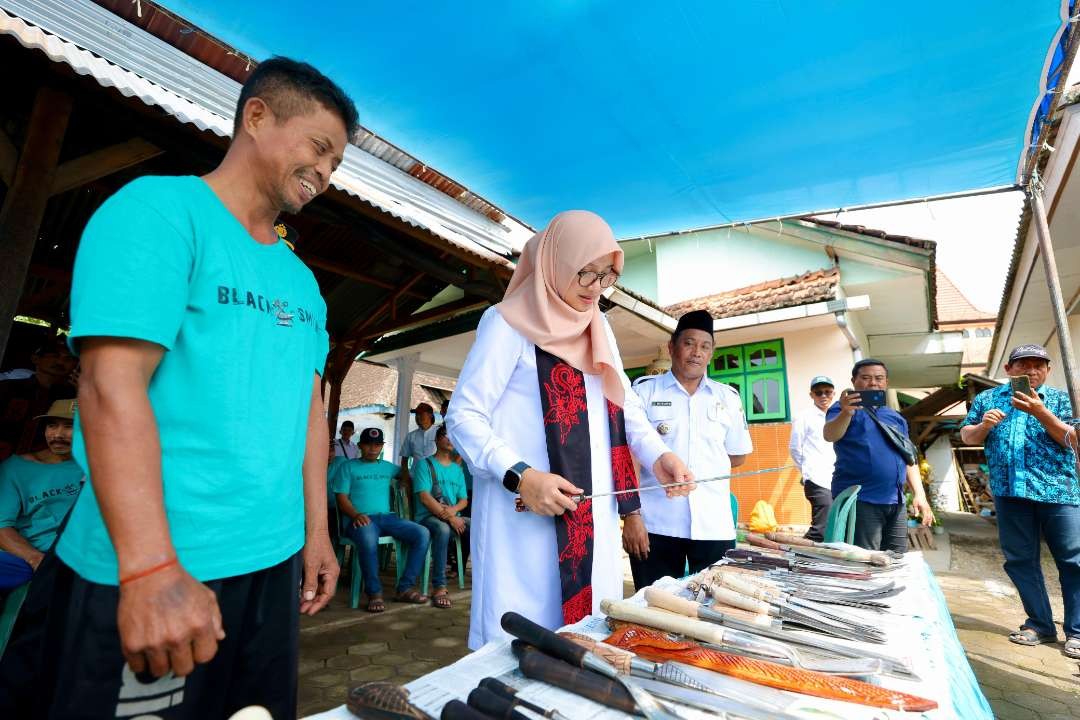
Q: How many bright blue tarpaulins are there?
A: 1